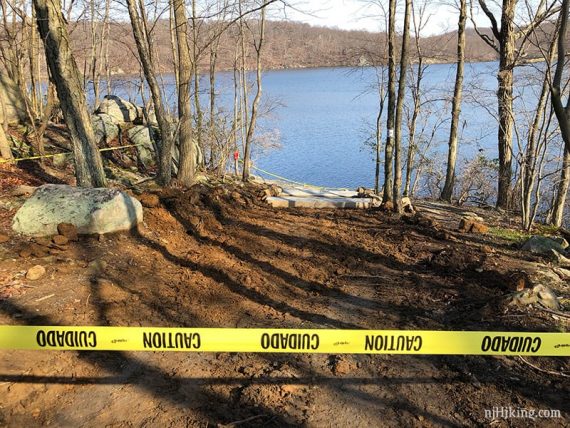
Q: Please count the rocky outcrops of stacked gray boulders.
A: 1